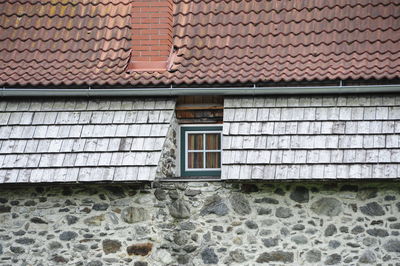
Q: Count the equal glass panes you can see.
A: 4